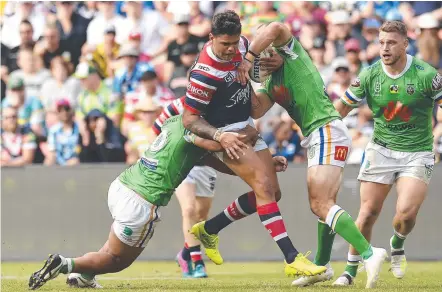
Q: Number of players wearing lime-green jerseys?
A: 3